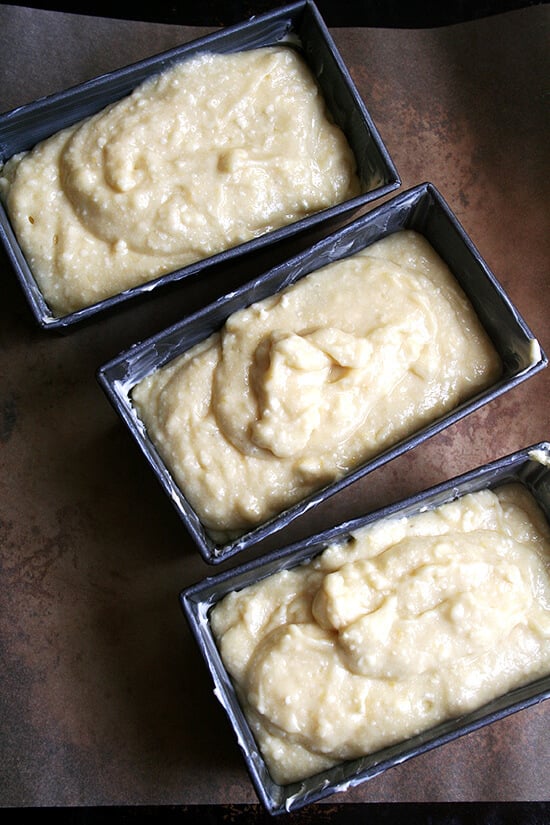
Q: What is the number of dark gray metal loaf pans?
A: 3